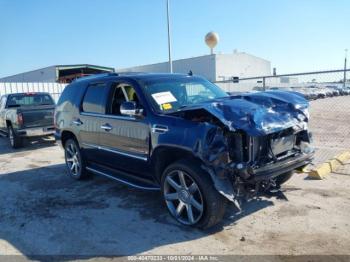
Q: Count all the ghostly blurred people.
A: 0